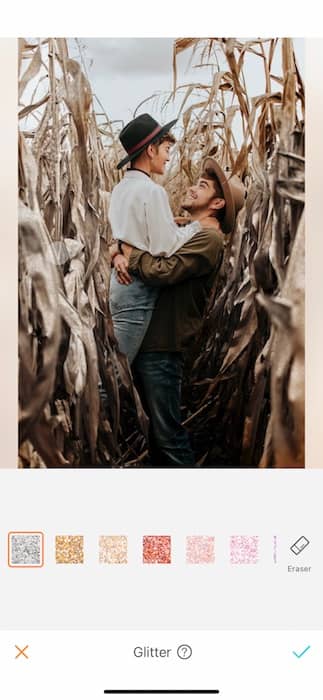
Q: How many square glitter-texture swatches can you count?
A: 6